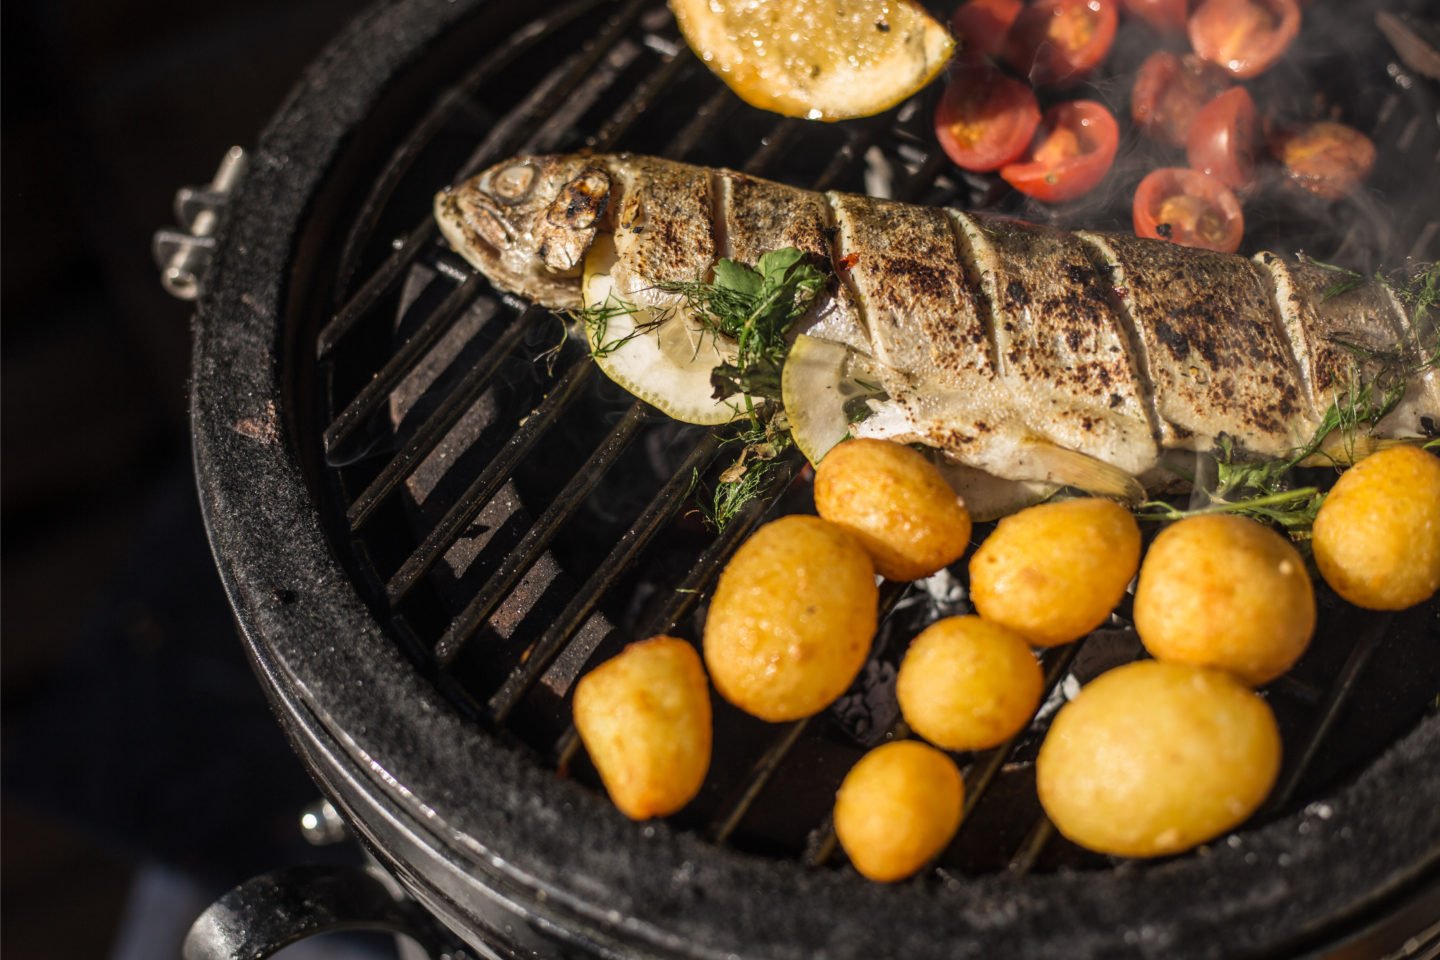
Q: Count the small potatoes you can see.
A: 9